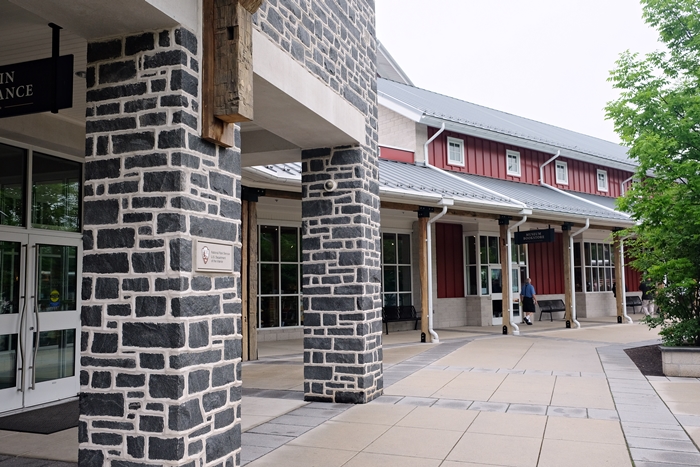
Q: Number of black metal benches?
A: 3